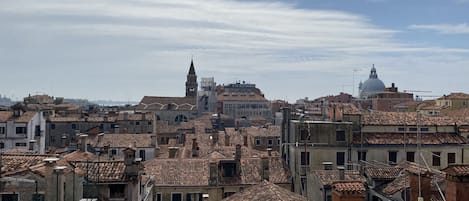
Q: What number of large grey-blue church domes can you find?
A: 1